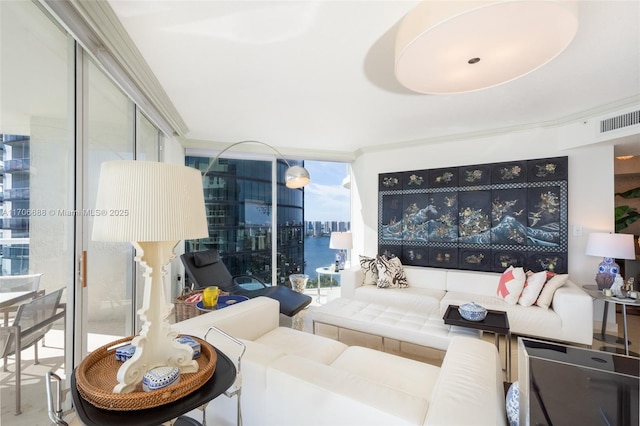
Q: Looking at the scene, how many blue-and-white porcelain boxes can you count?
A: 3